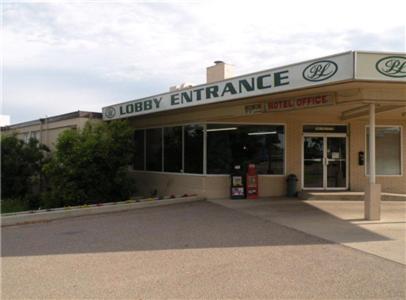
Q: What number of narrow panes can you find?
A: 4